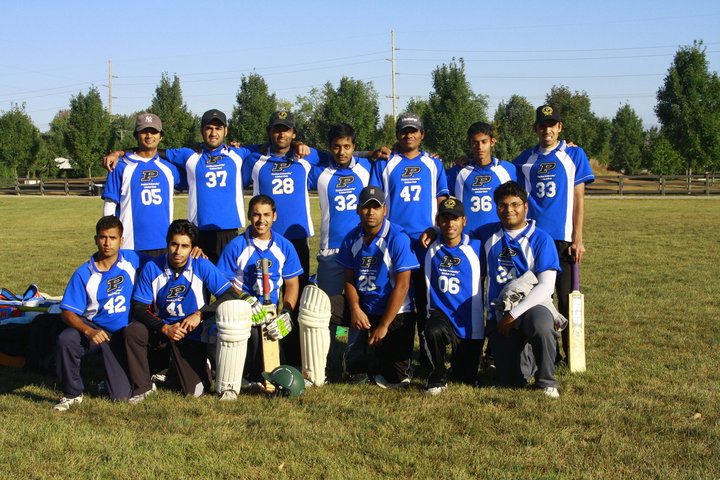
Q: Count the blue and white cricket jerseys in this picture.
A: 13